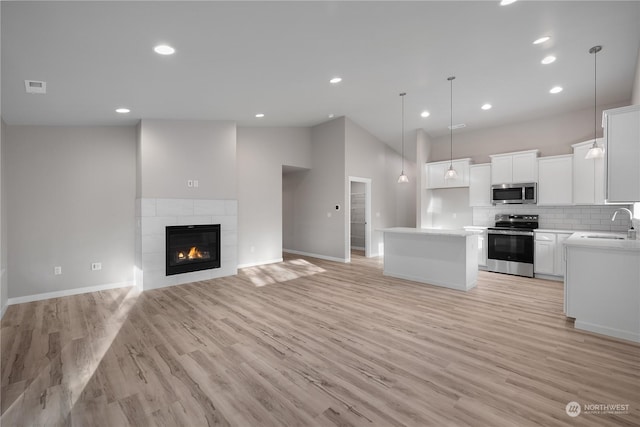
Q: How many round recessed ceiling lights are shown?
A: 10